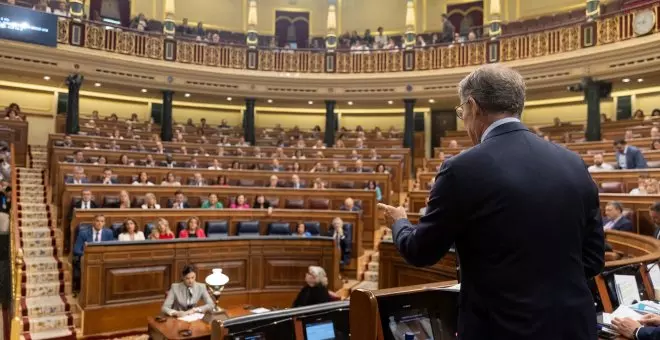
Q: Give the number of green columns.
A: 6